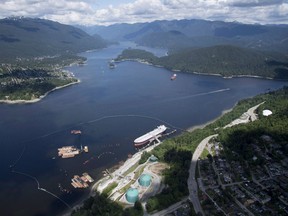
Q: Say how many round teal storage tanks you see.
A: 2